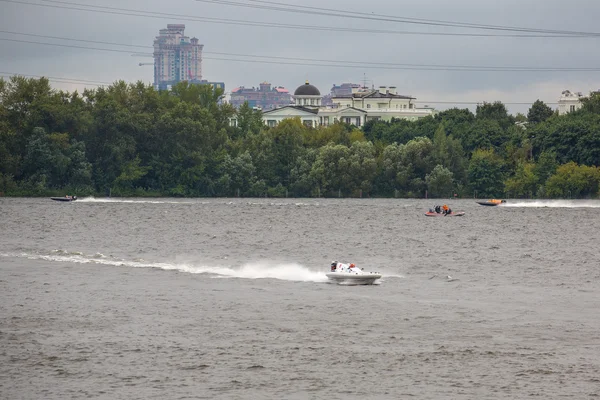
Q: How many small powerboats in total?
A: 4